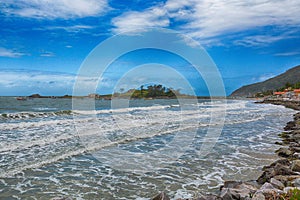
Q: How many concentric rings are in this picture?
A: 2